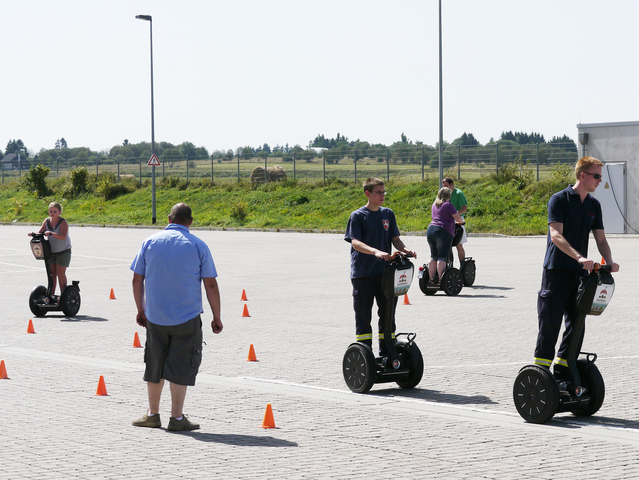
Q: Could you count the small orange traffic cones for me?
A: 11